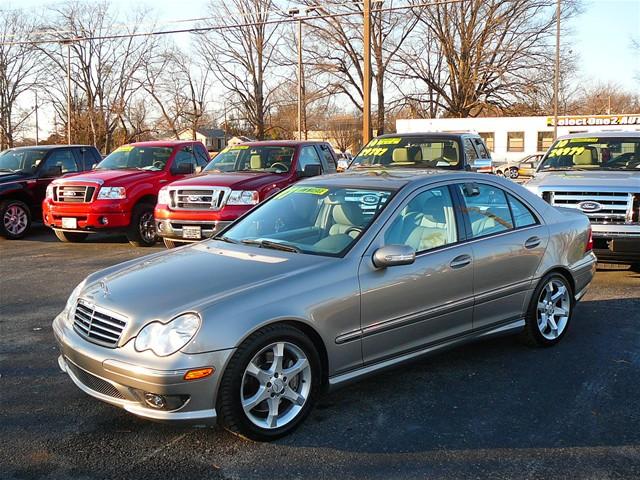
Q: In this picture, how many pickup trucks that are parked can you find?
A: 5